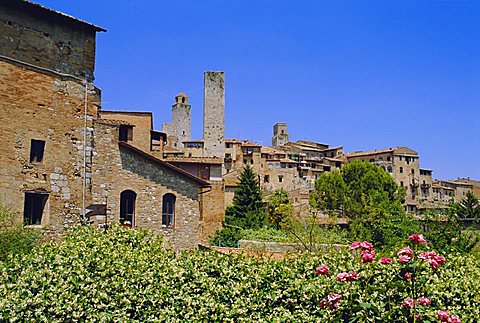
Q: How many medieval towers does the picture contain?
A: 3